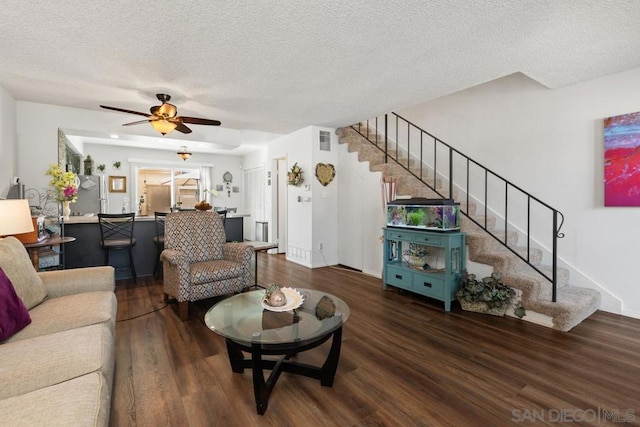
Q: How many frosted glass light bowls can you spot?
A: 2